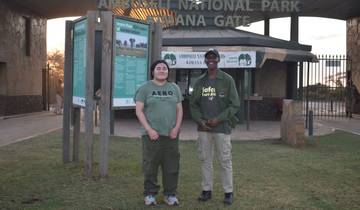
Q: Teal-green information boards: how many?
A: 2